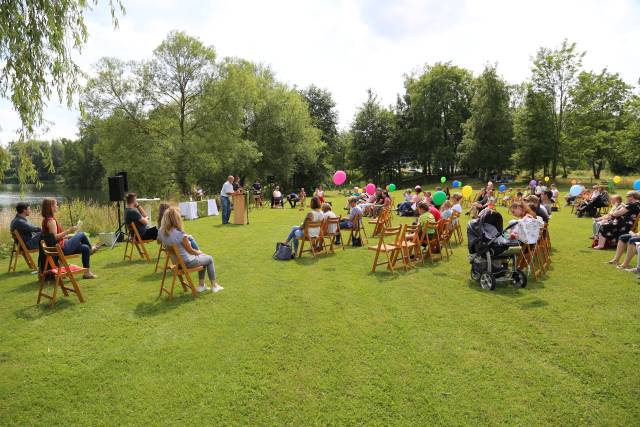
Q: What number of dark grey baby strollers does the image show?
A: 1